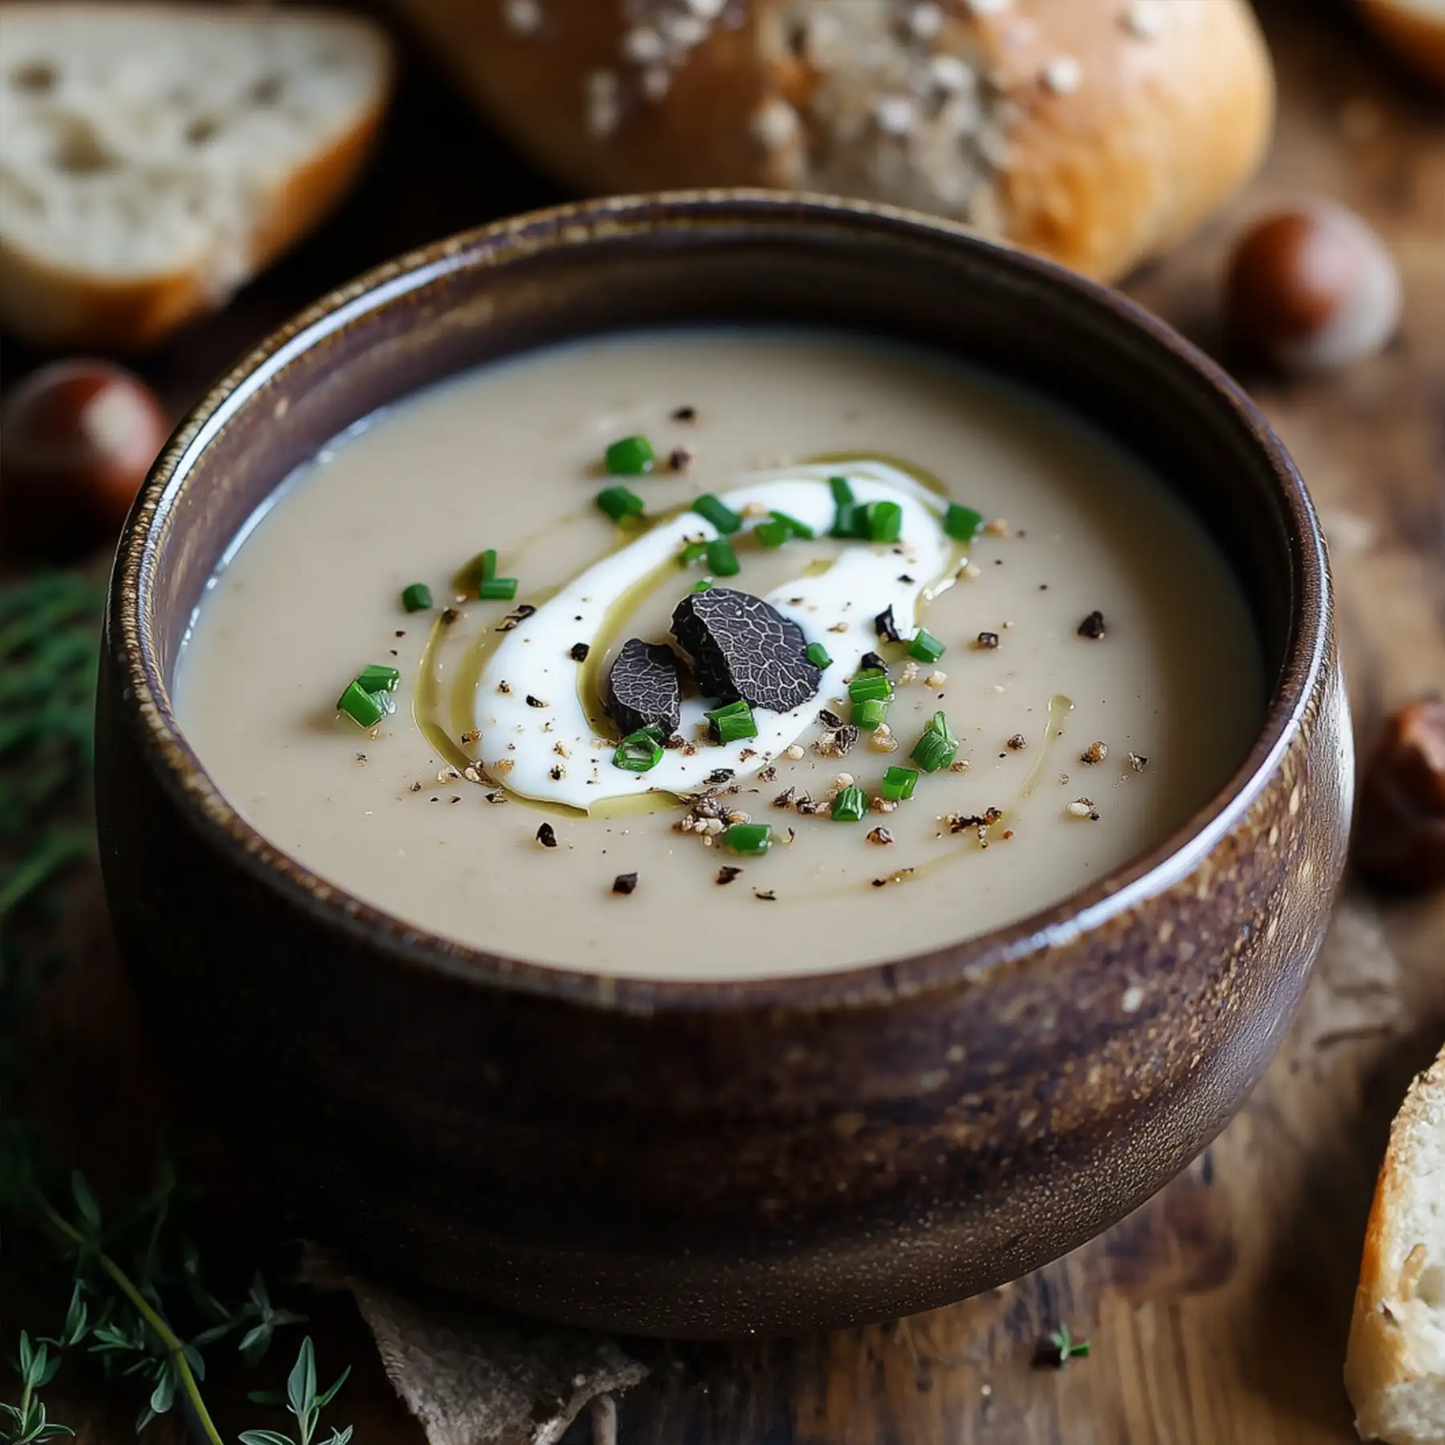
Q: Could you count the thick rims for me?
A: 1